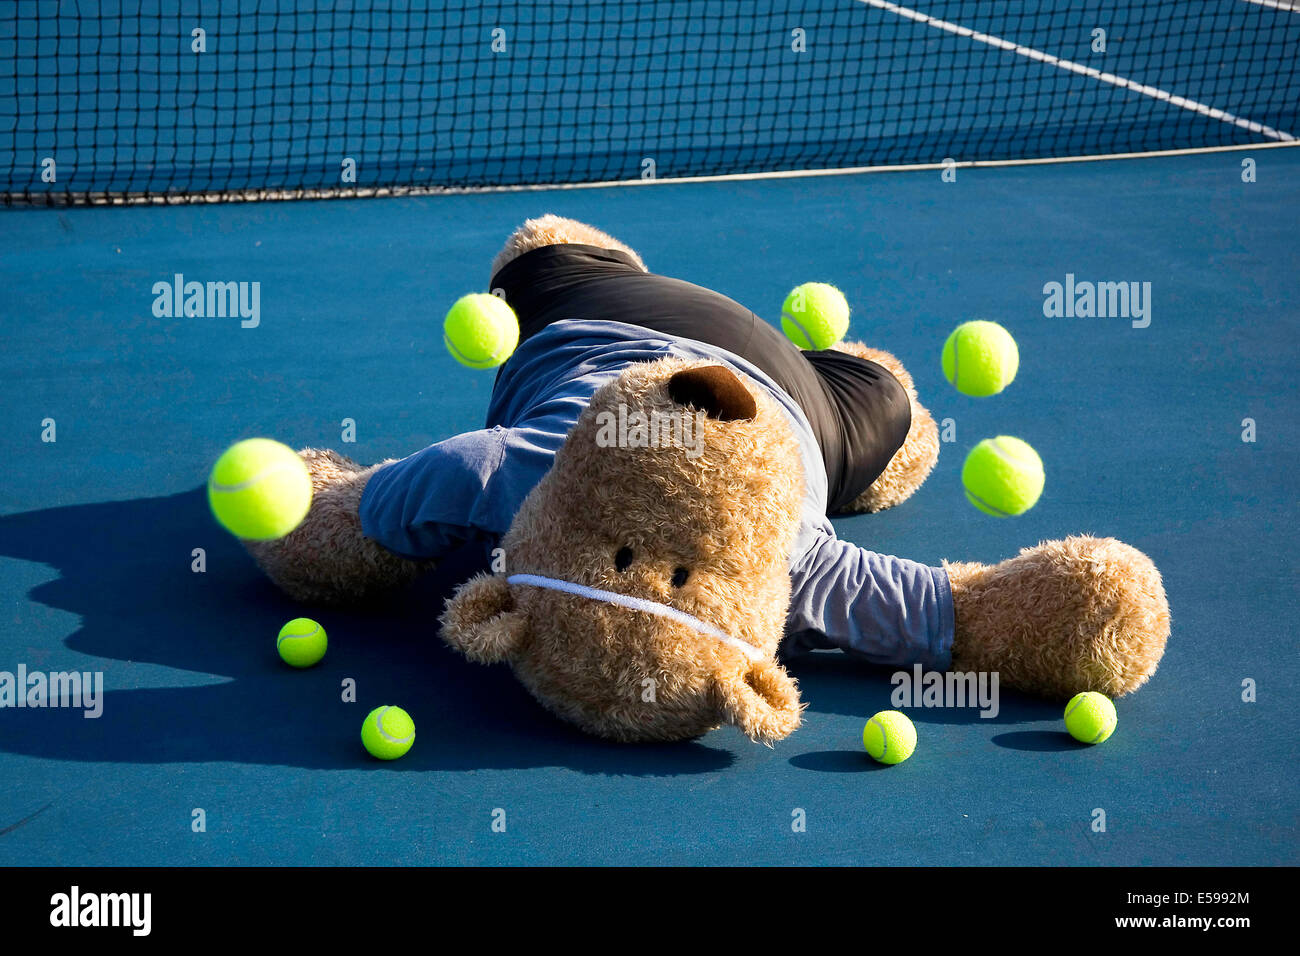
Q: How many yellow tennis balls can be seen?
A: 9